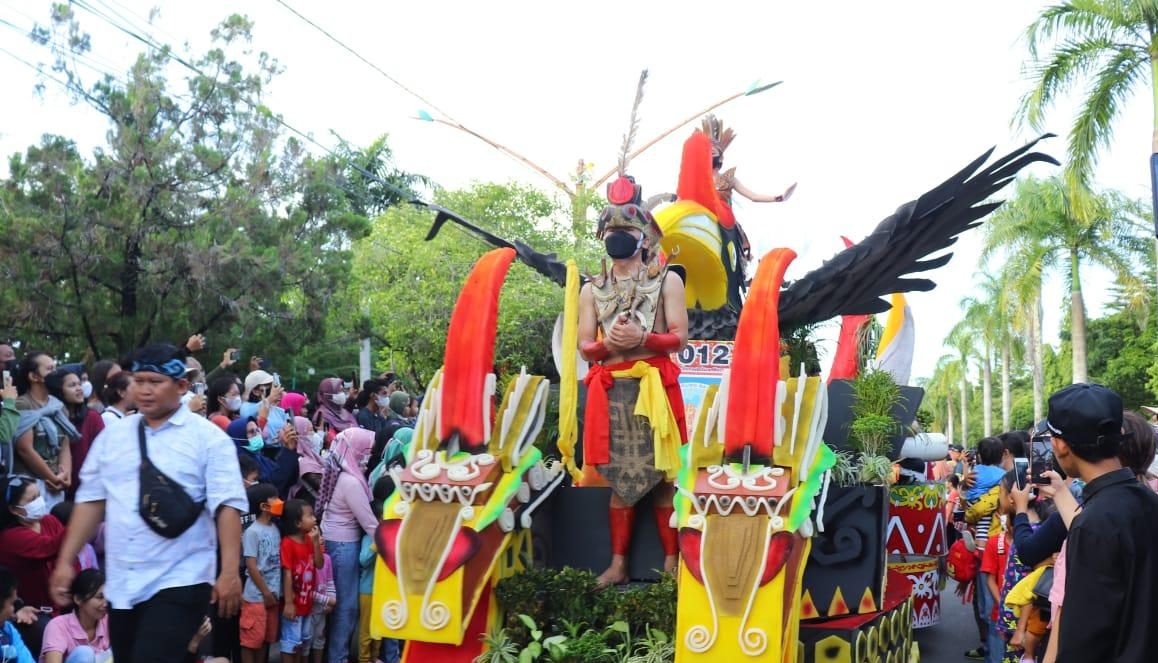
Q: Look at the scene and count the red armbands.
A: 2